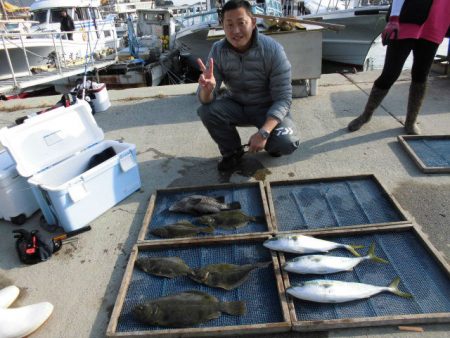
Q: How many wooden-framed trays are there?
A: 5